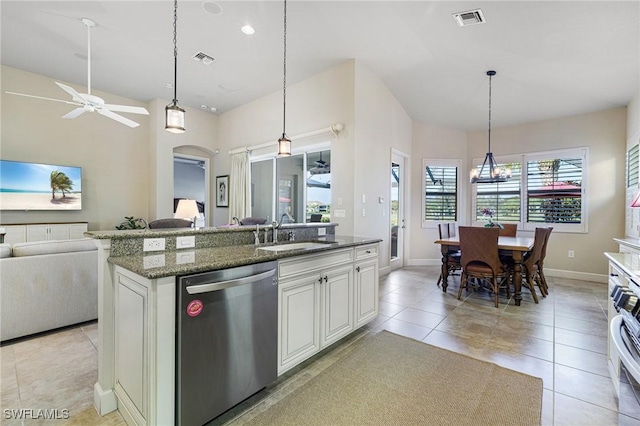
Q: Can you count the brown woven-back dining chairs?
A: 6